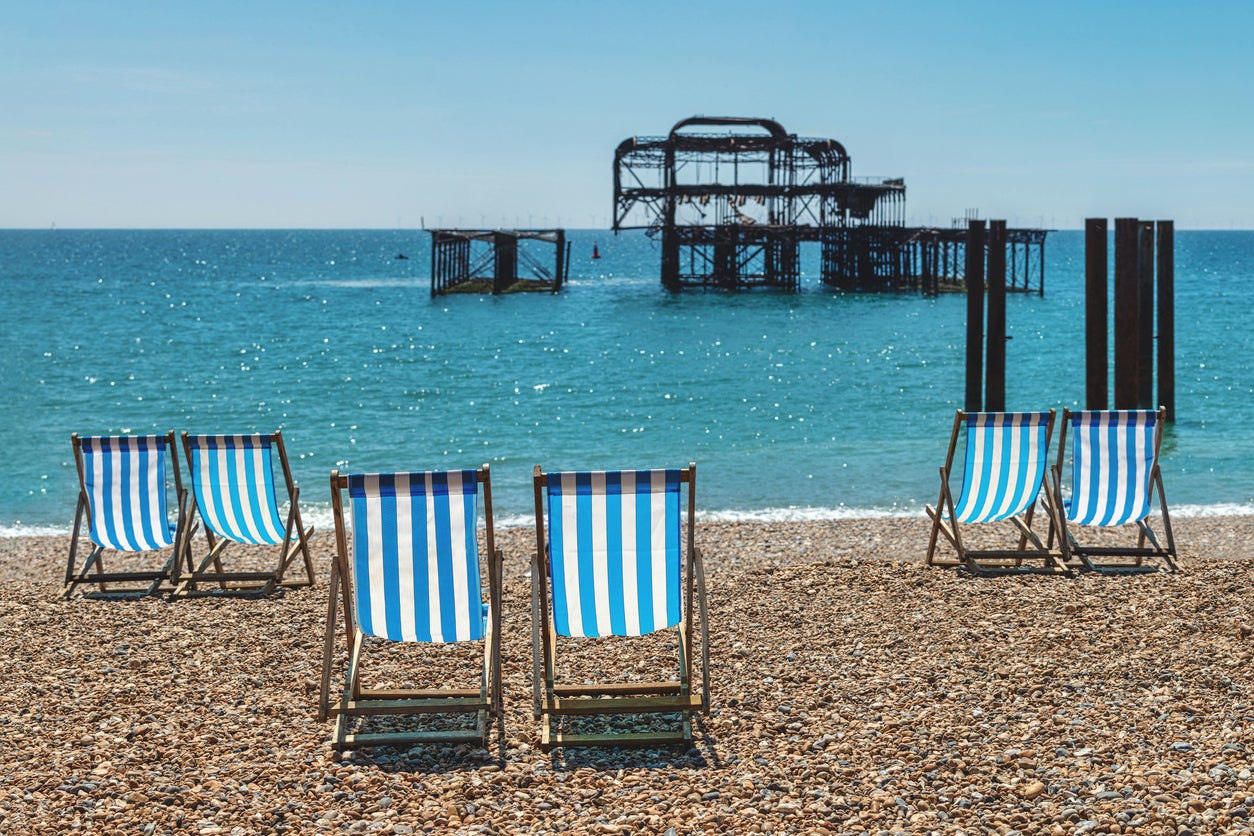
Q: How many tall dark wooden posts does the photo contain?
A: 6